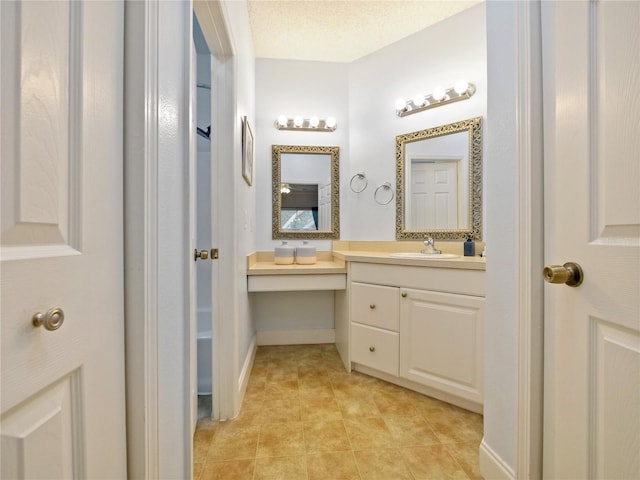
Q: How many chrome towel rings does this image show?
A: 2